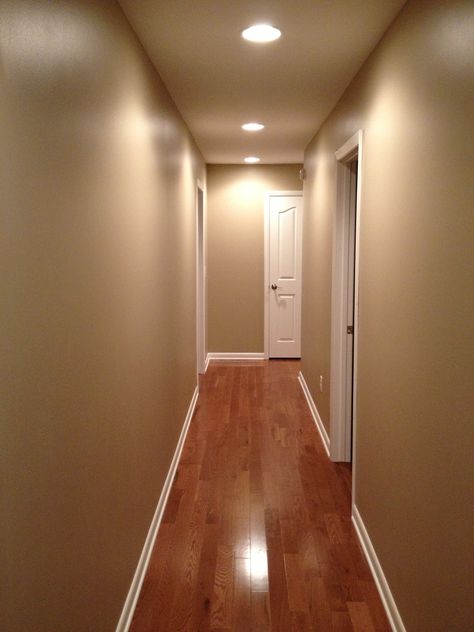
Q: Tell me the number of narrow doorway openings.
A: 2